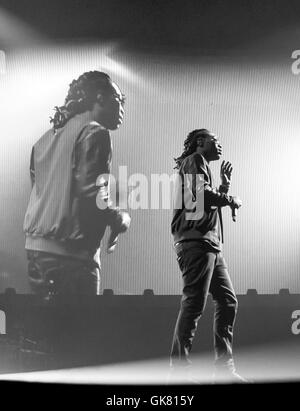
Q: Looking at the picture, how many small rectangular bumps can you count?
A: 5